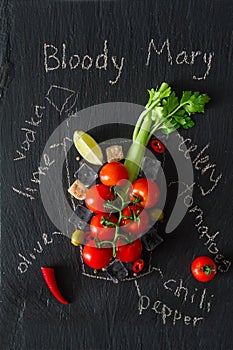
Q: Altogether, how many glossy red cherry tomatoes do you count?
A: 8